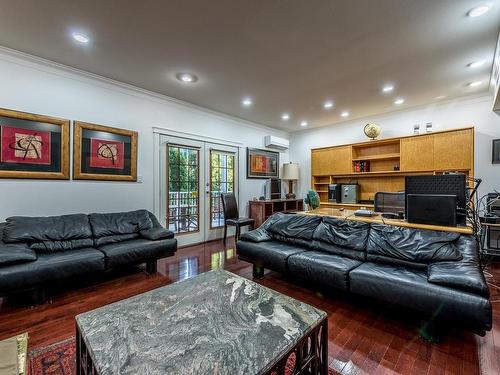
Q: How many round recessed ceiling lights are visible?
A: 12